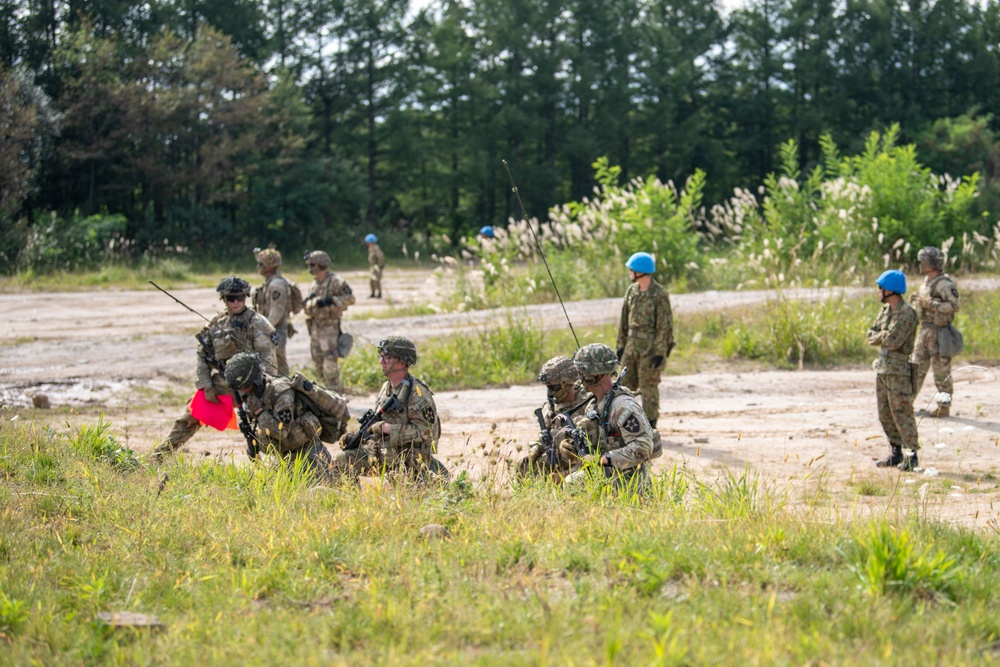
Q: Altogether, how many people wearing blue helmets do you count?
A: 4